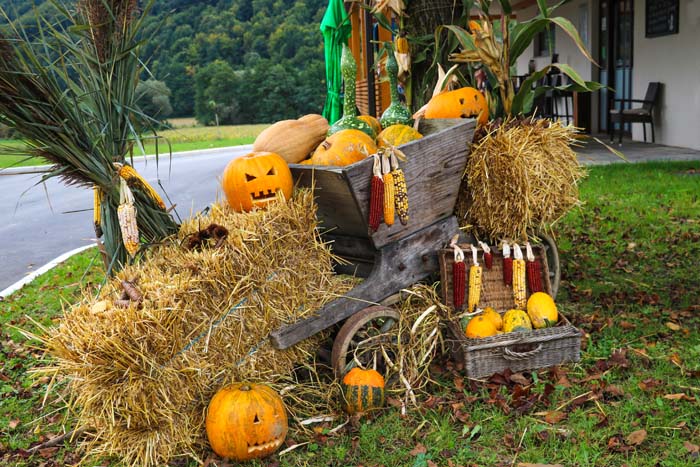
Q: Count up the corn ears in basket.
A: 6